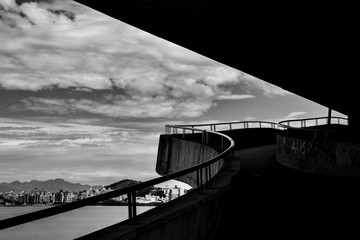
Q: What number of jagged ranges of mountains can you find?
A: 1